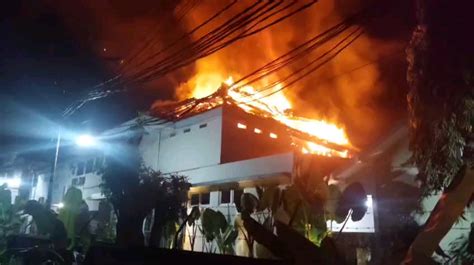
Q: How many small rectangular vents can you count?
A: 6